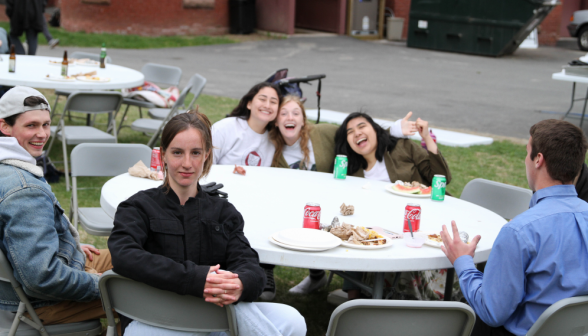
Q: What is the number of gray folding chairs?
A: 11